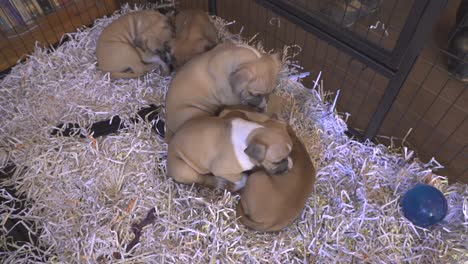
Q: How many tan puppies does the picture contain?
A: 5